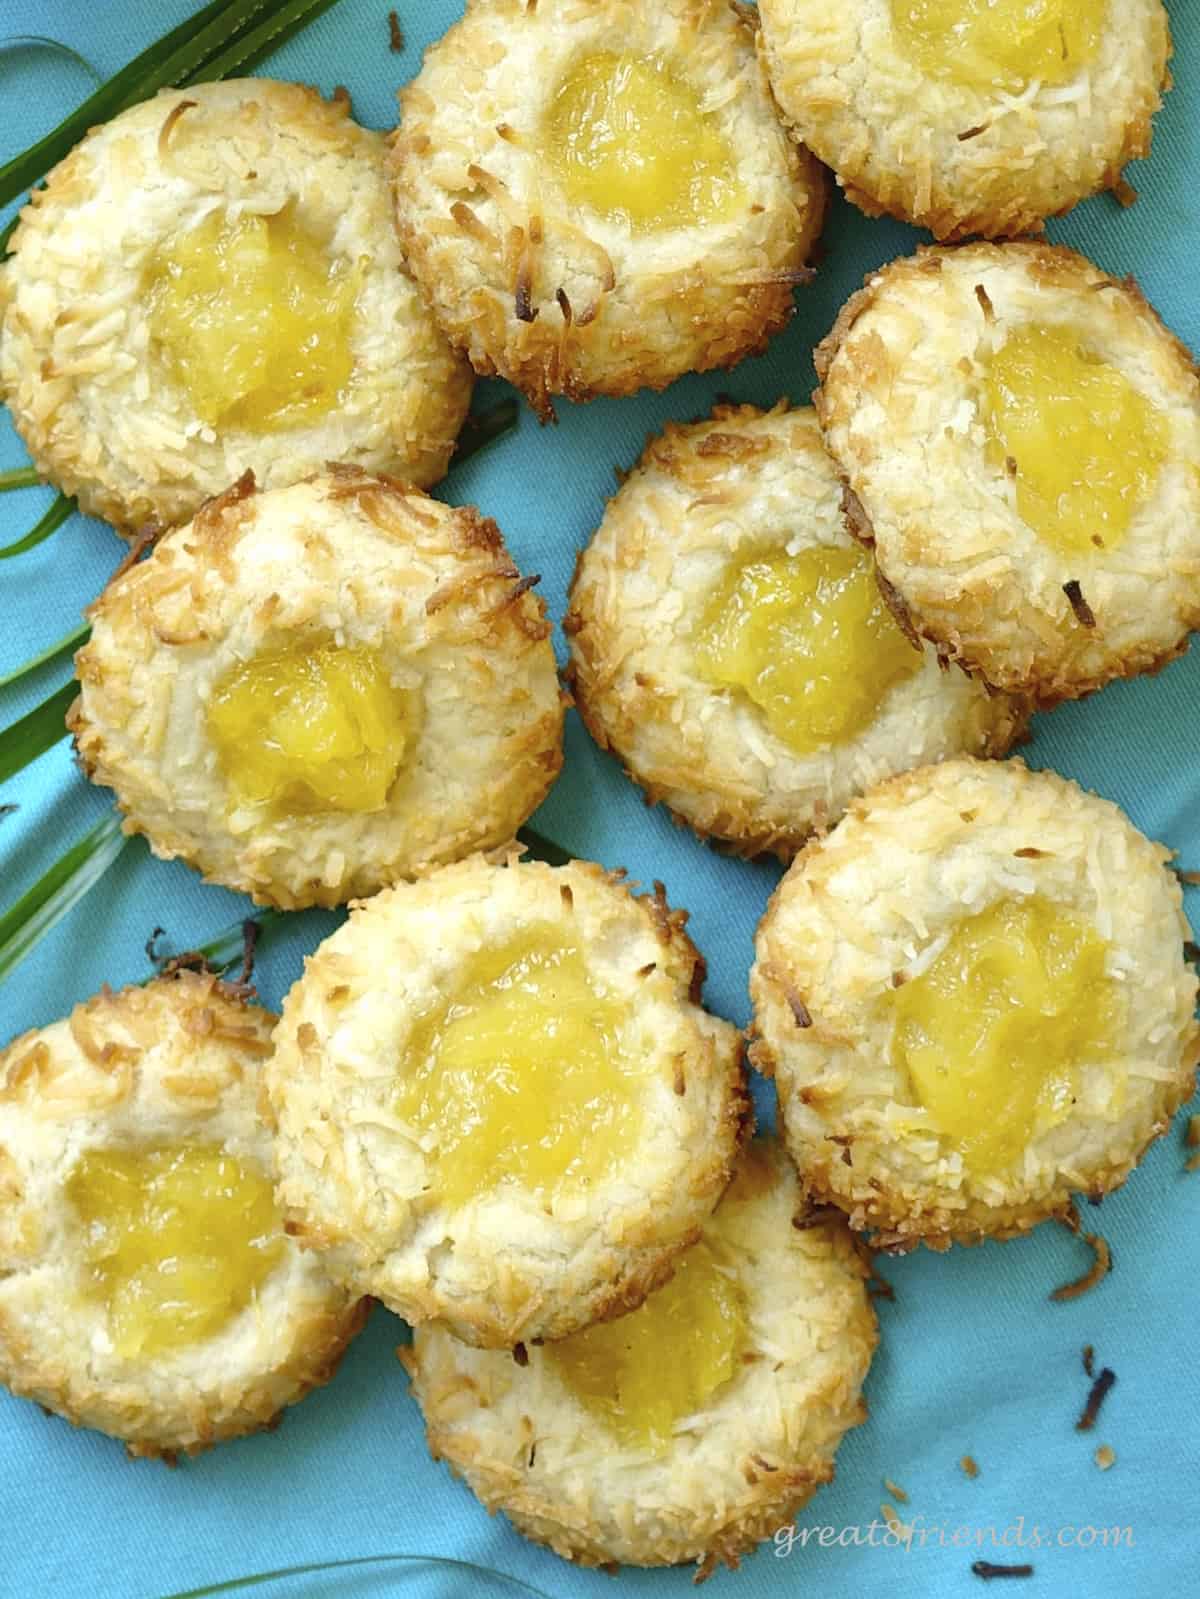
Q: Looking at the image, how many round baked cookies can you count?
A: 10